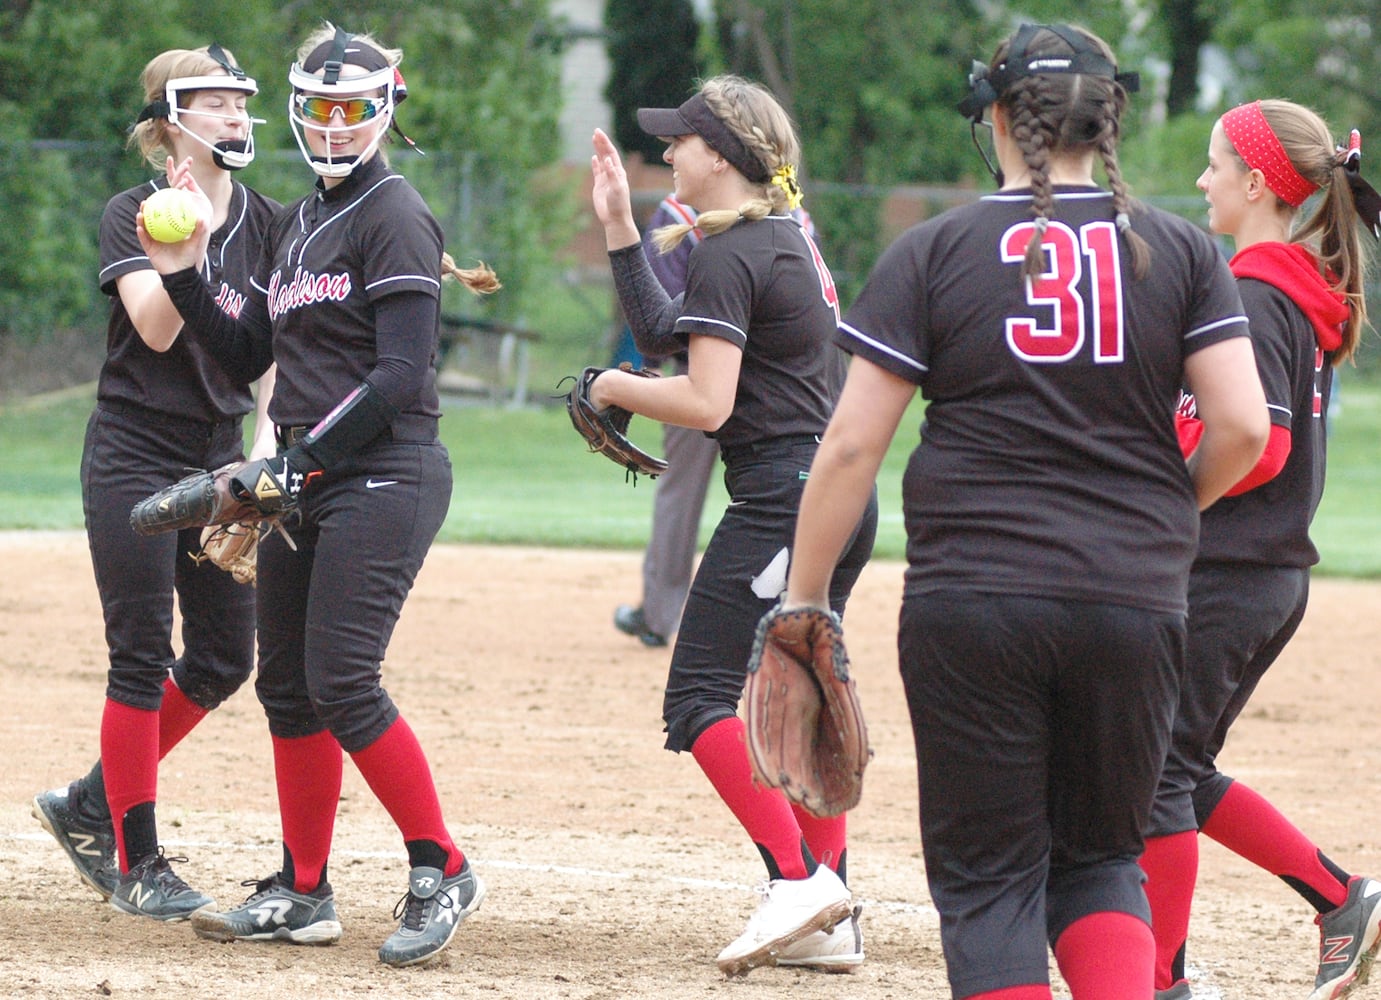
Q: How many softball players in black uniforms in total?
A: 5